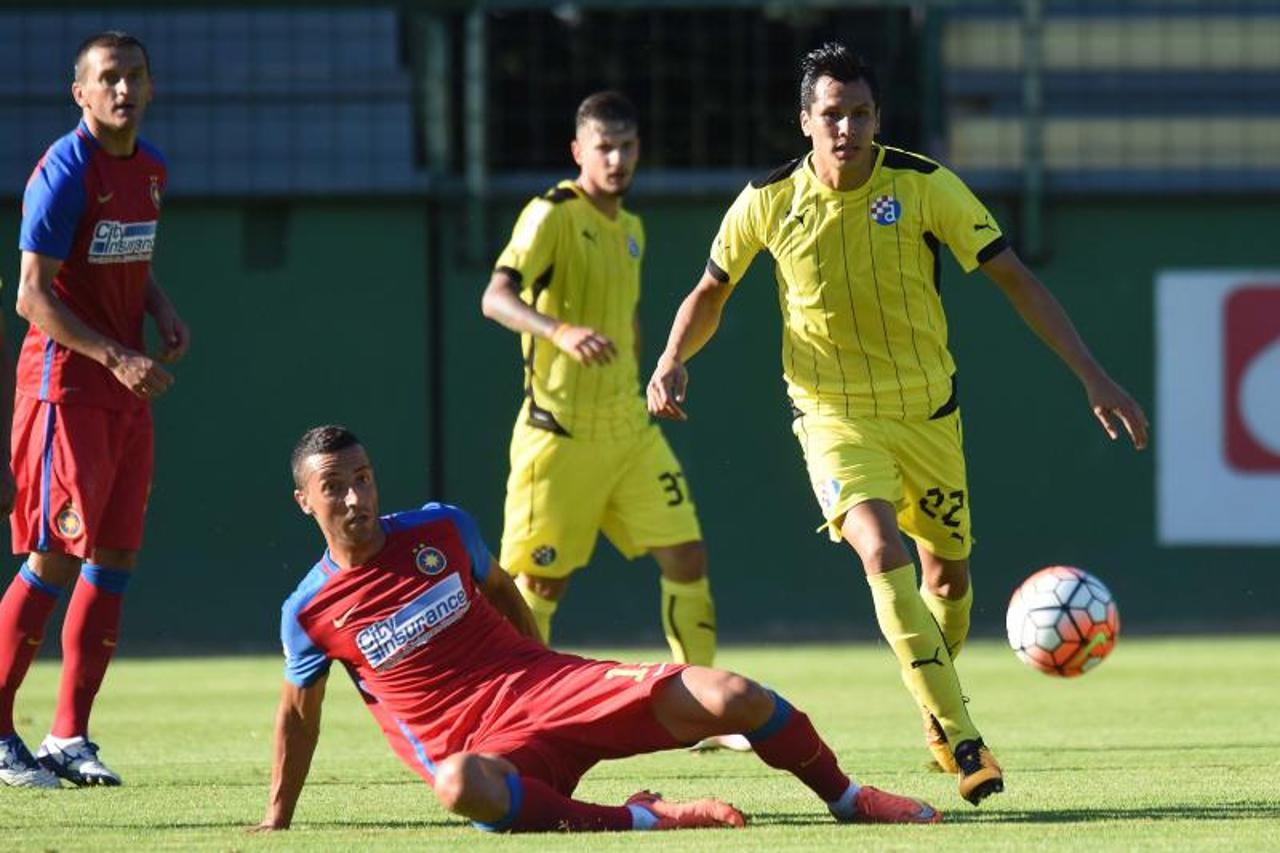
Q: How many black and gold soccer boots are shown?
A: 2